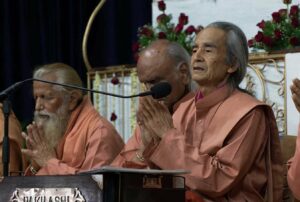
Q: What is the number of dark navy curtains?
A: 1